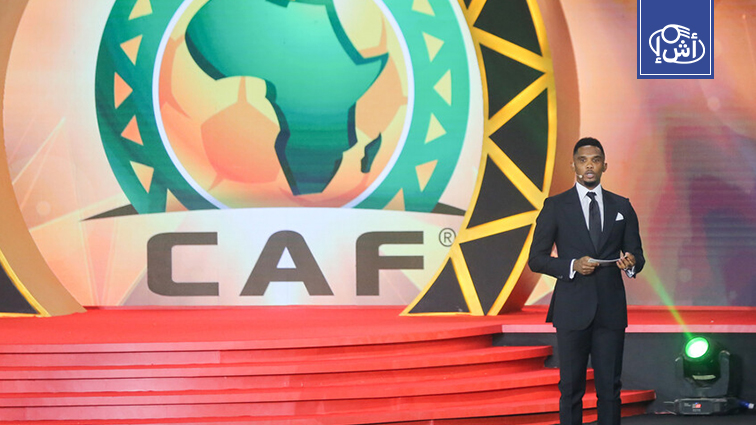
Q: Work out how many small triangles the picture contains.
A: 12